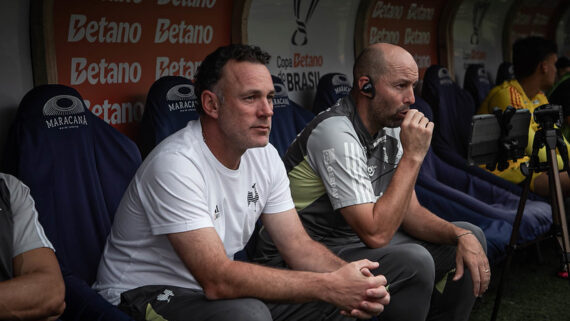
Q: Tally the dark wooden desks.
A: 0